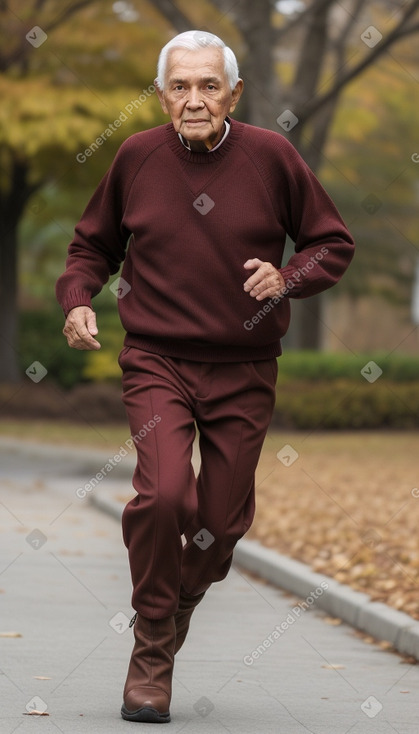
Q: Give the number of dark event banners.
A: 0